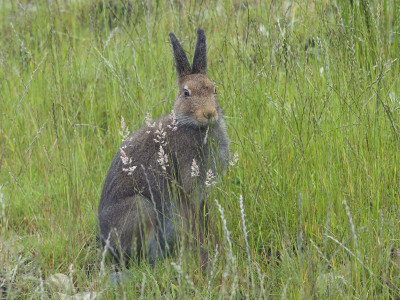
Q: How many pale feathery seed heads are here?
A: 9